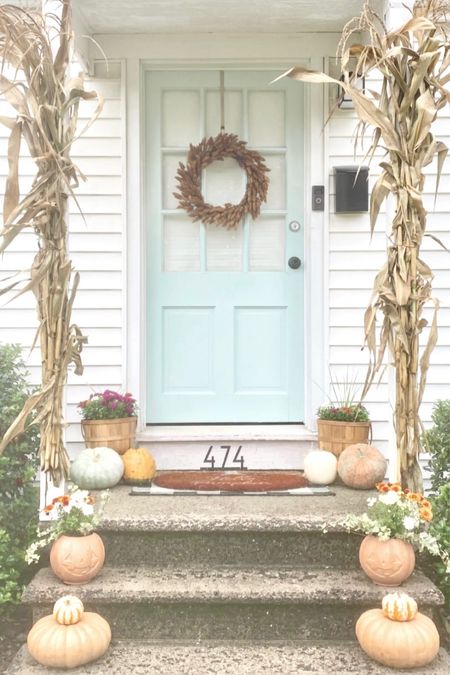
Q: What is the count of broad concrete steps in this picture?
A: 3